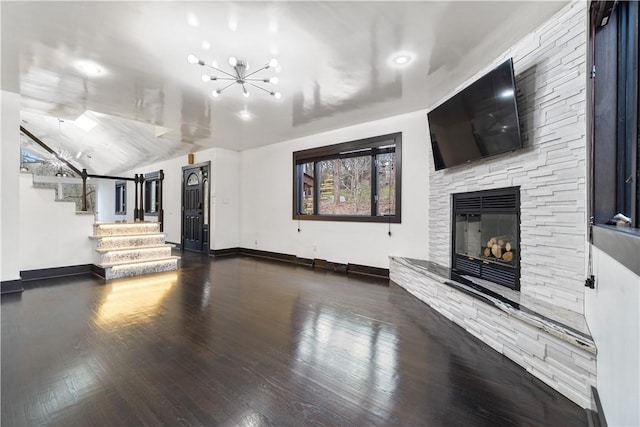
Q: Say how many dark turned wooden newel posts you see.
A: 4